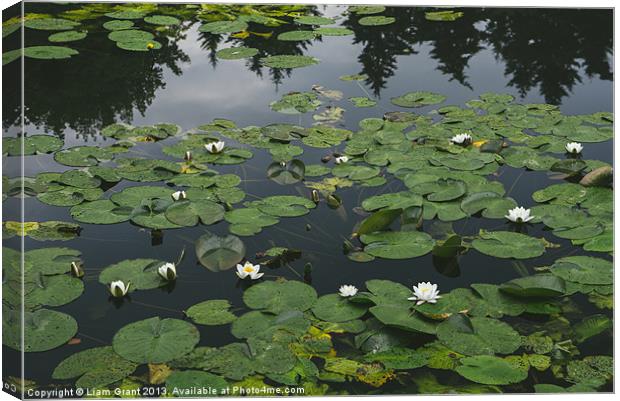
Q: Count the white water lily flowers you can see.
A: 11